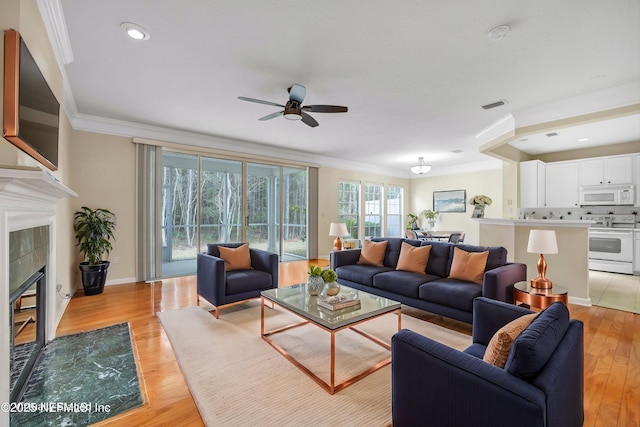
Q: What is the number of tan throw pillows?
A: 5